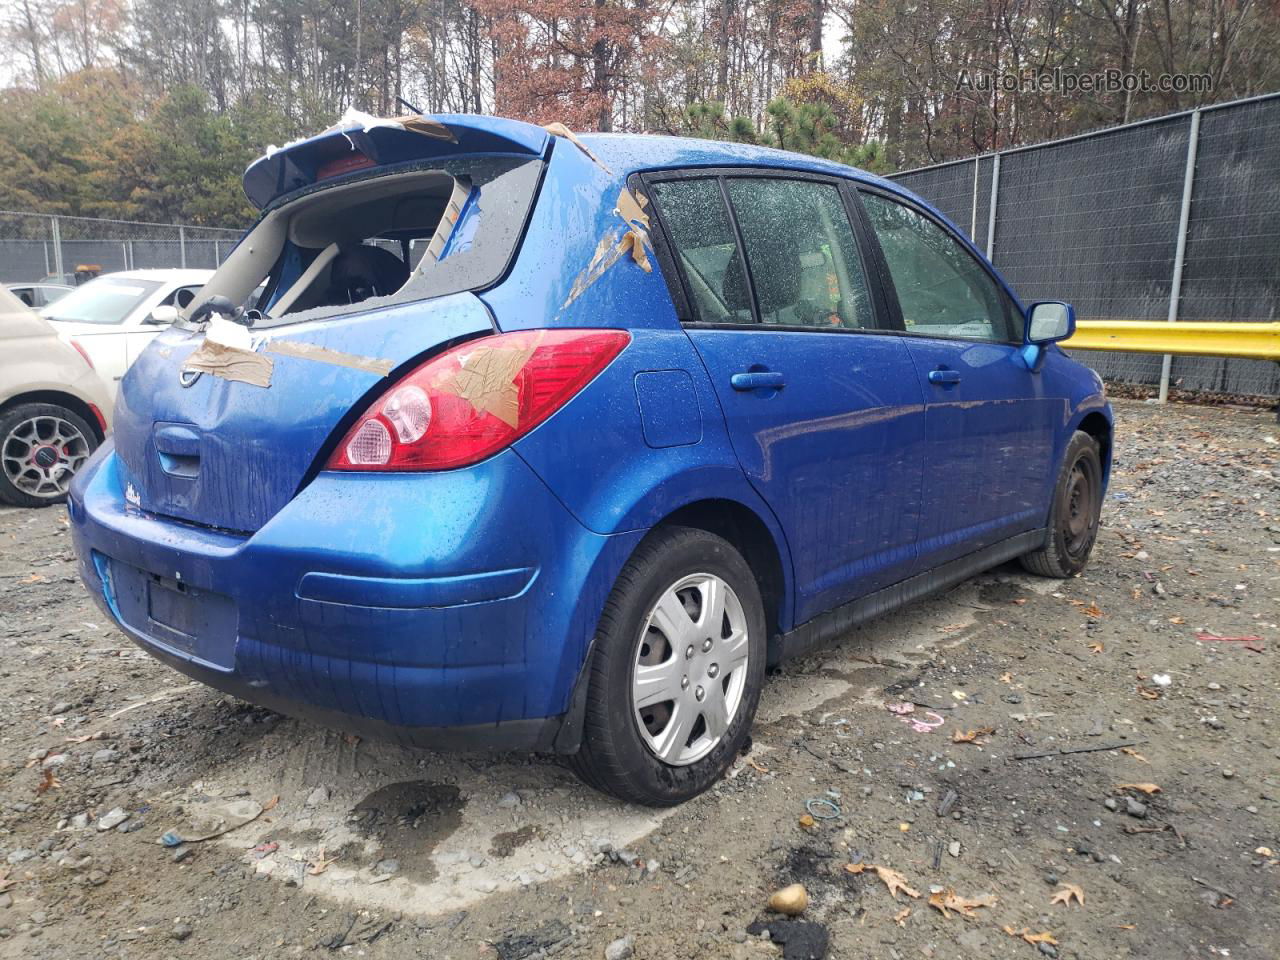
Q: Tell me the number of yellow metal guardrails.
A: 1